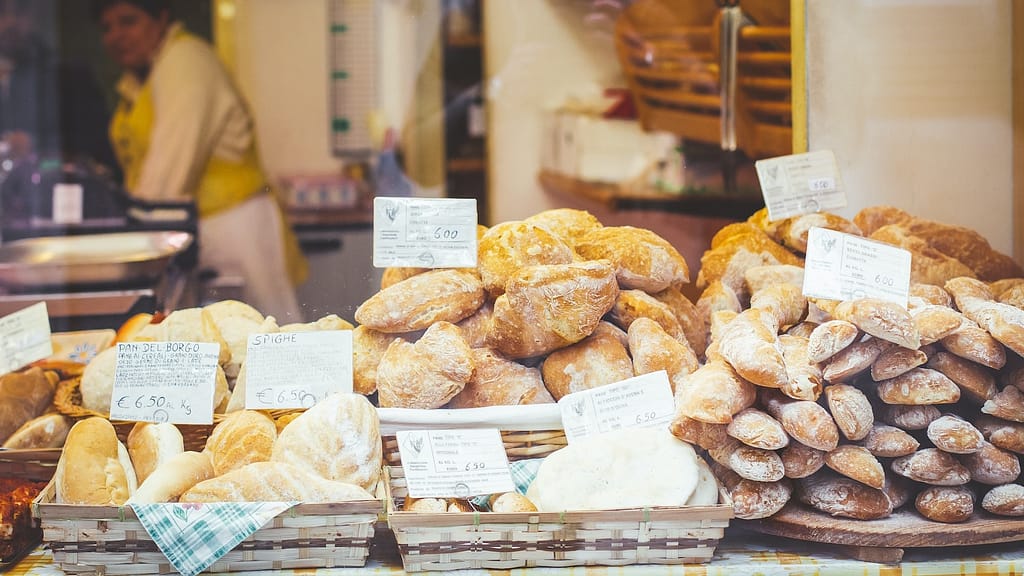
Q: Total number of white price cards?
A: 8